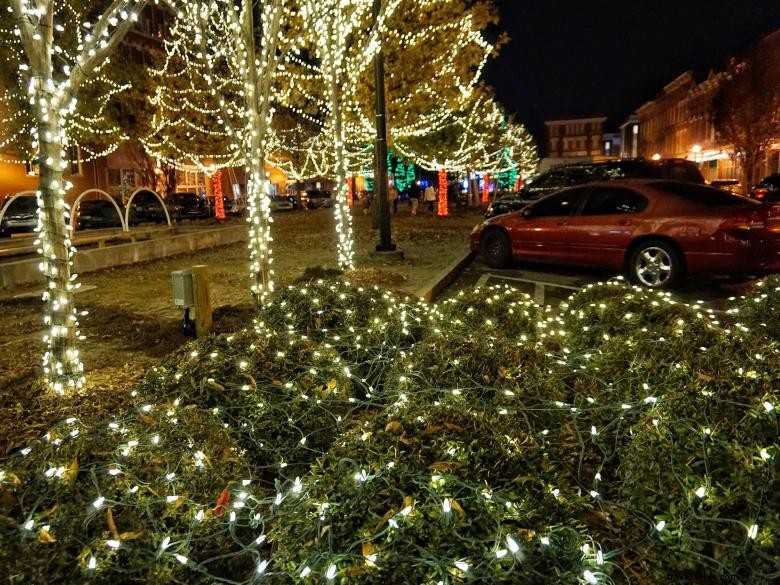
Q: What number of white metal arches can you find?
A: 3